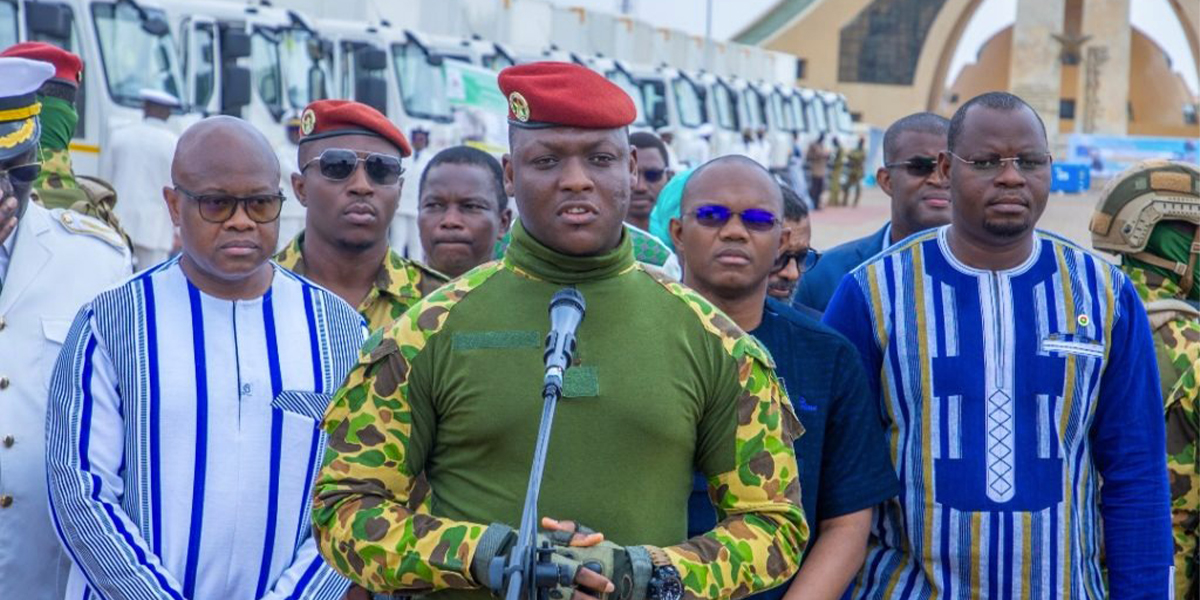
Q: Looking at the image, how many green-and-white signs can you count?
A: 1